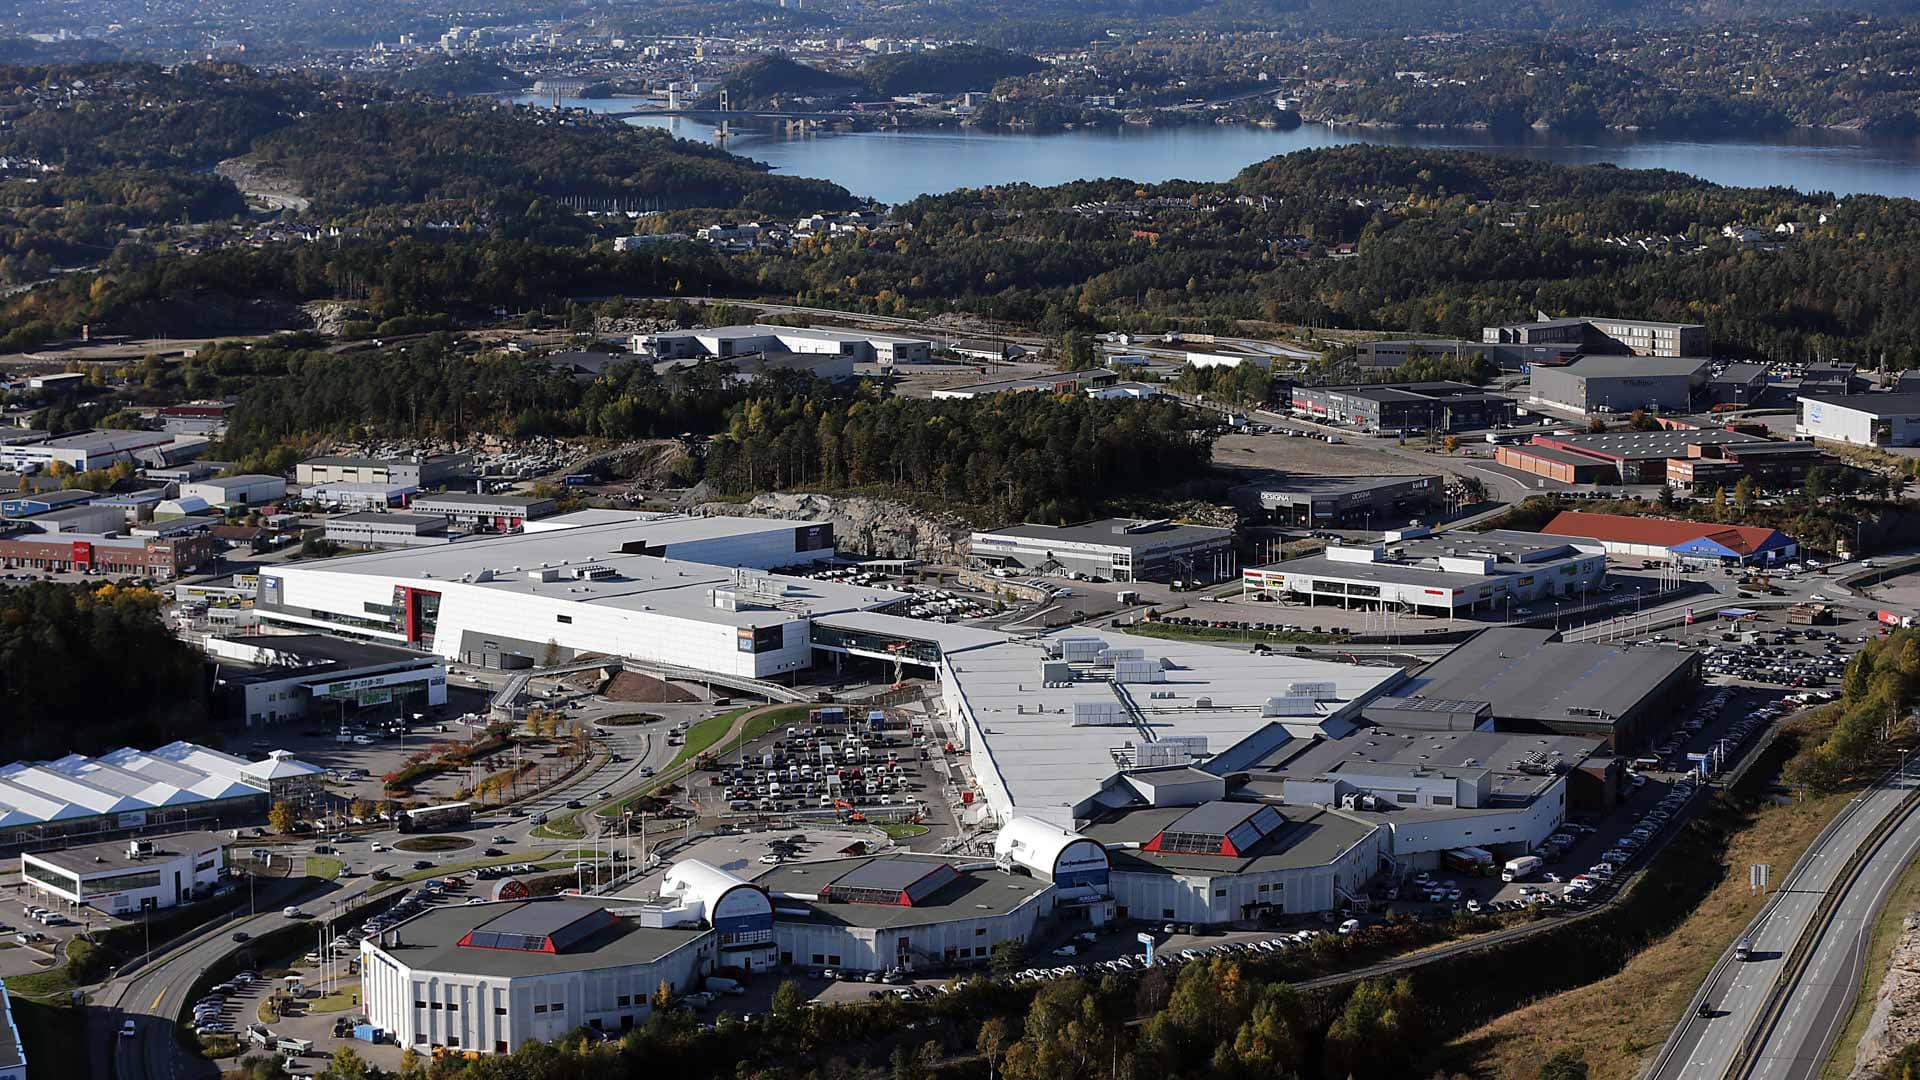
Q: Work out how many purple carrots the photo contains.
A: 0